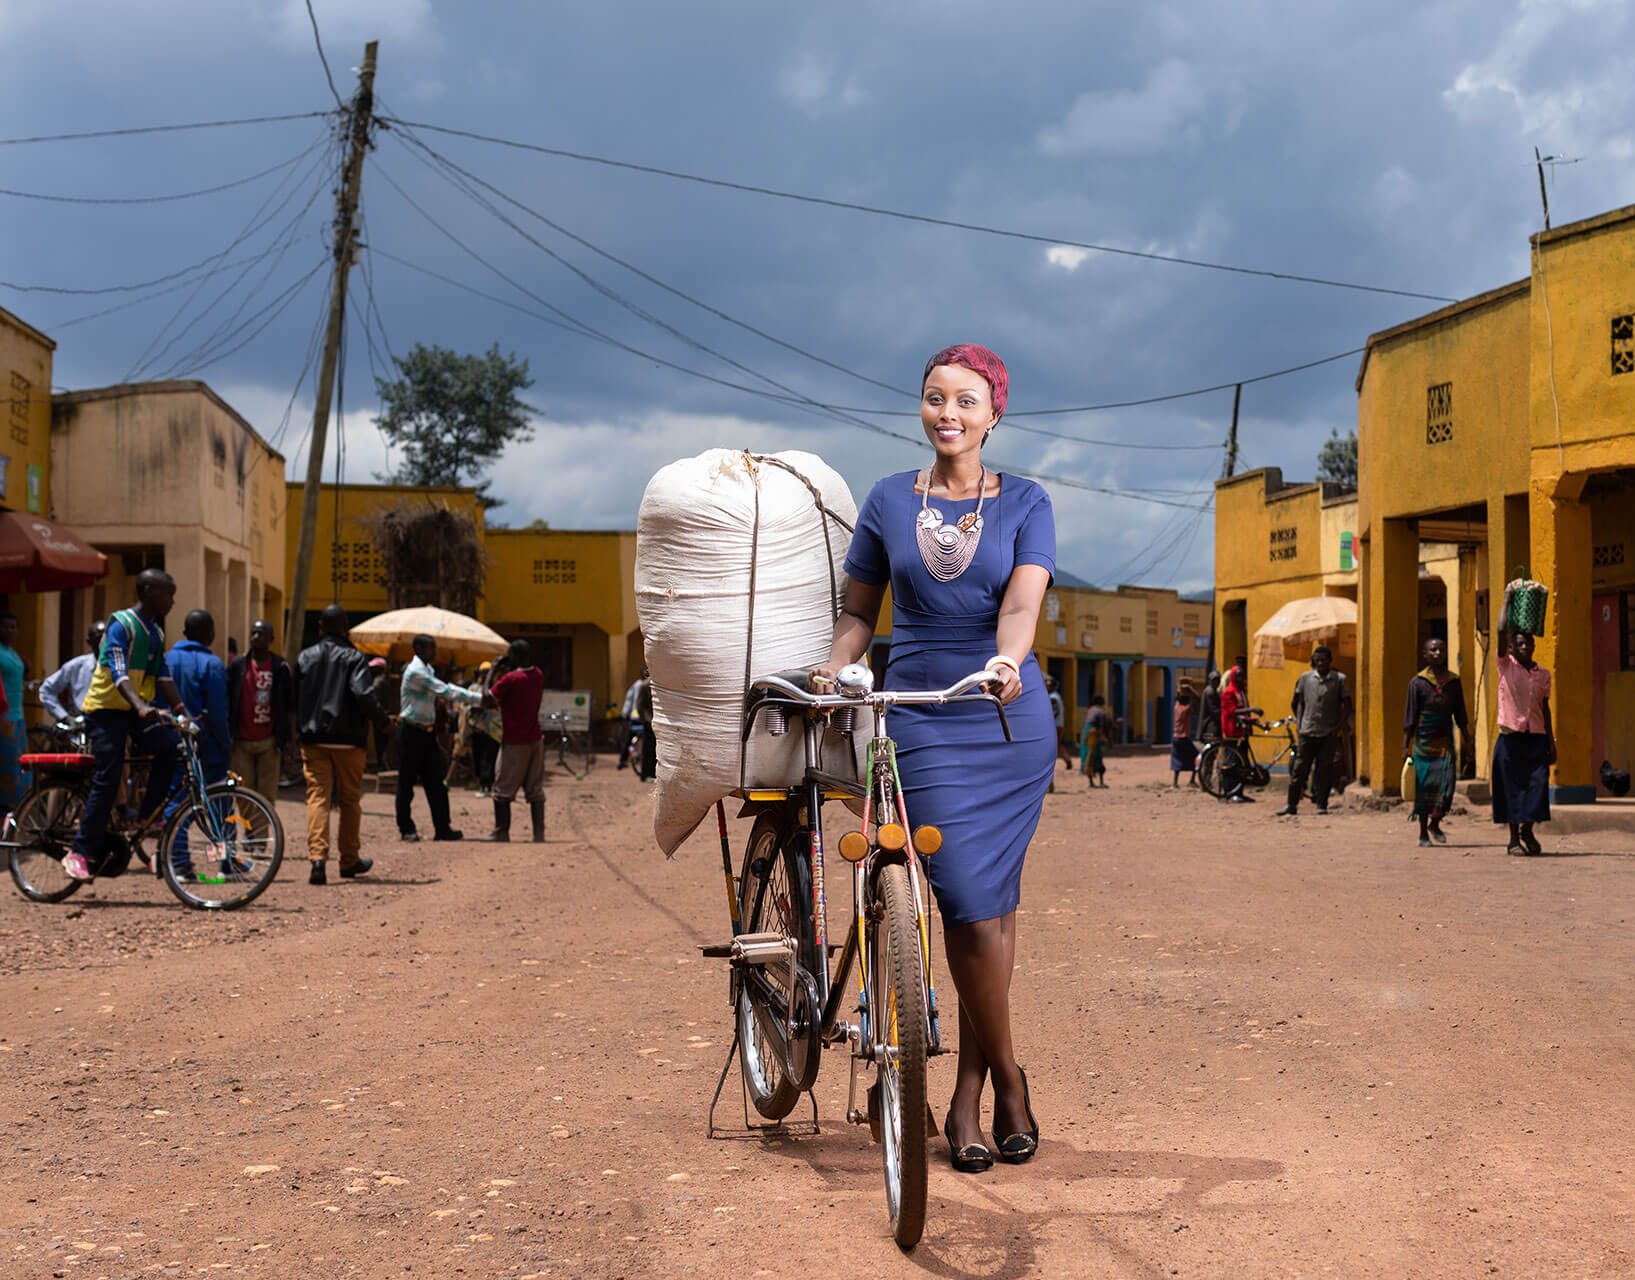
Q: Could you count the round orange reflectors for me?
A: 3